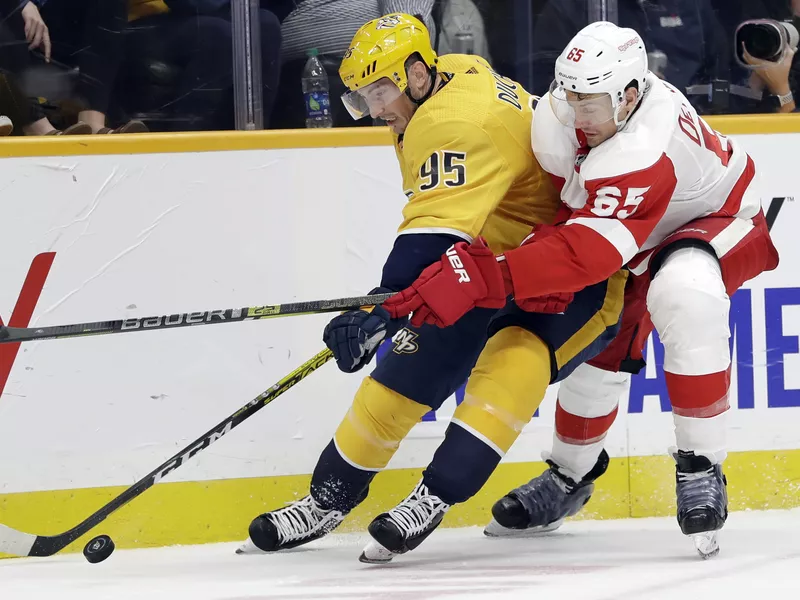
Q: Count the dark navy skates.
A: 2